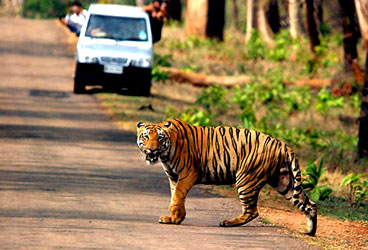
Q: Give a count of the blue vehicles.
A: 0